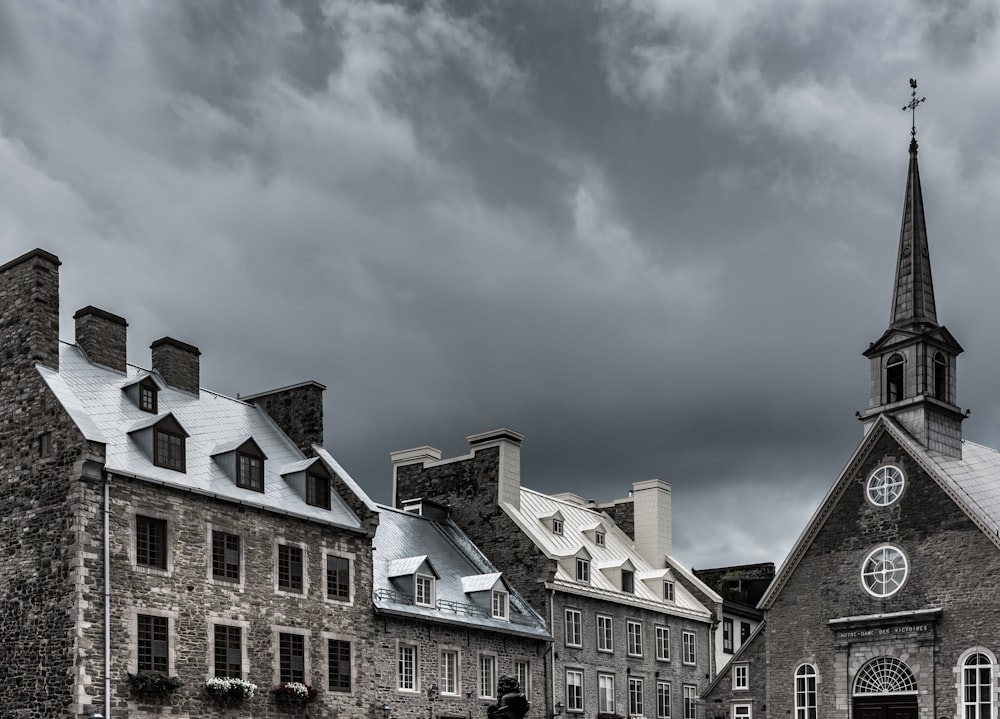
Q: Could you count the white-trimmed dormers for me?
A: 7